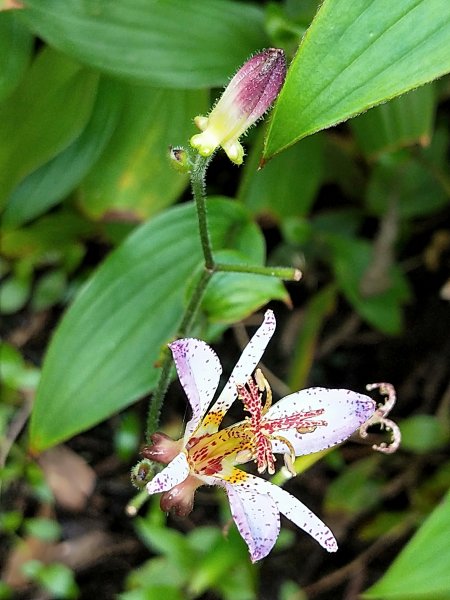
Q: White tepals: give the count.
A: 6